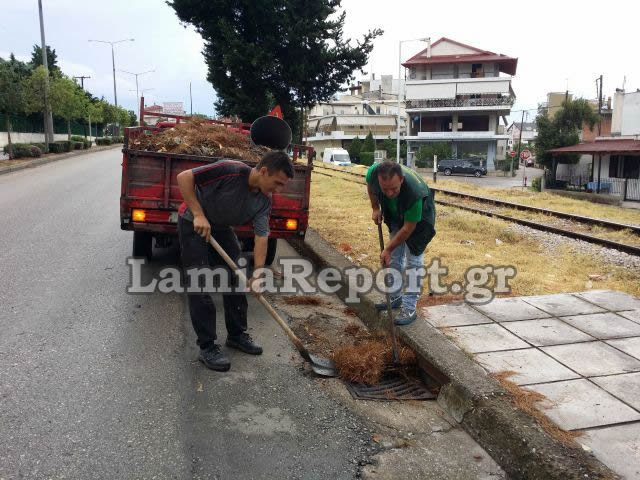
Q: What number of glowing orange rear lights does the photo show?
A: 2